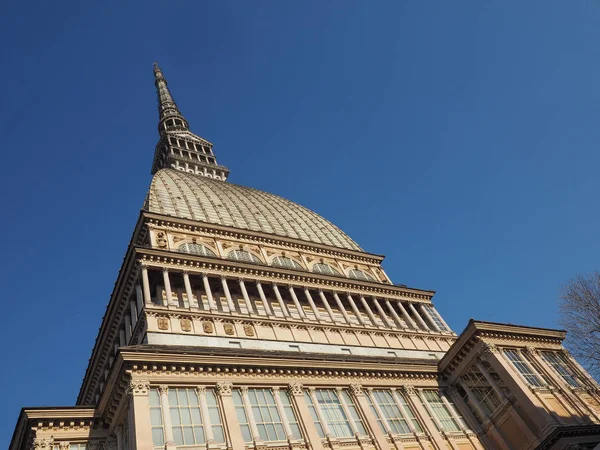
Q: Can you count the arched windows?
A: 5